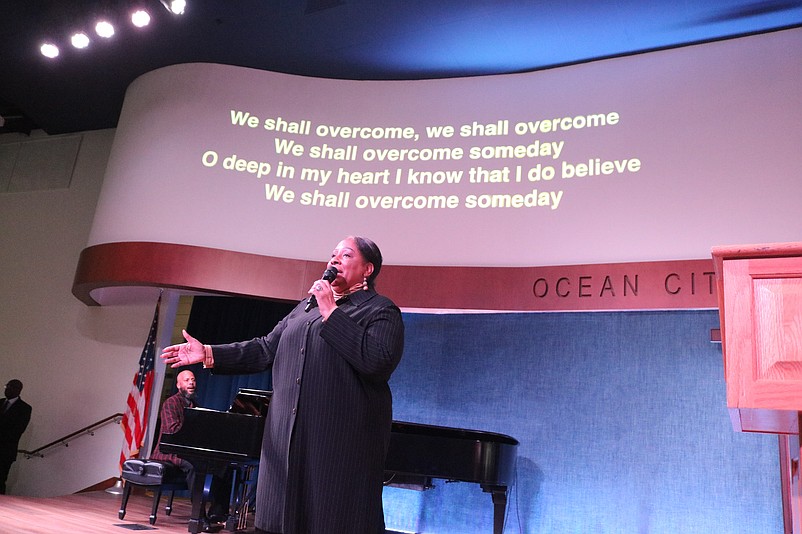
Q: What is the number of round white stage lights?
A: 5